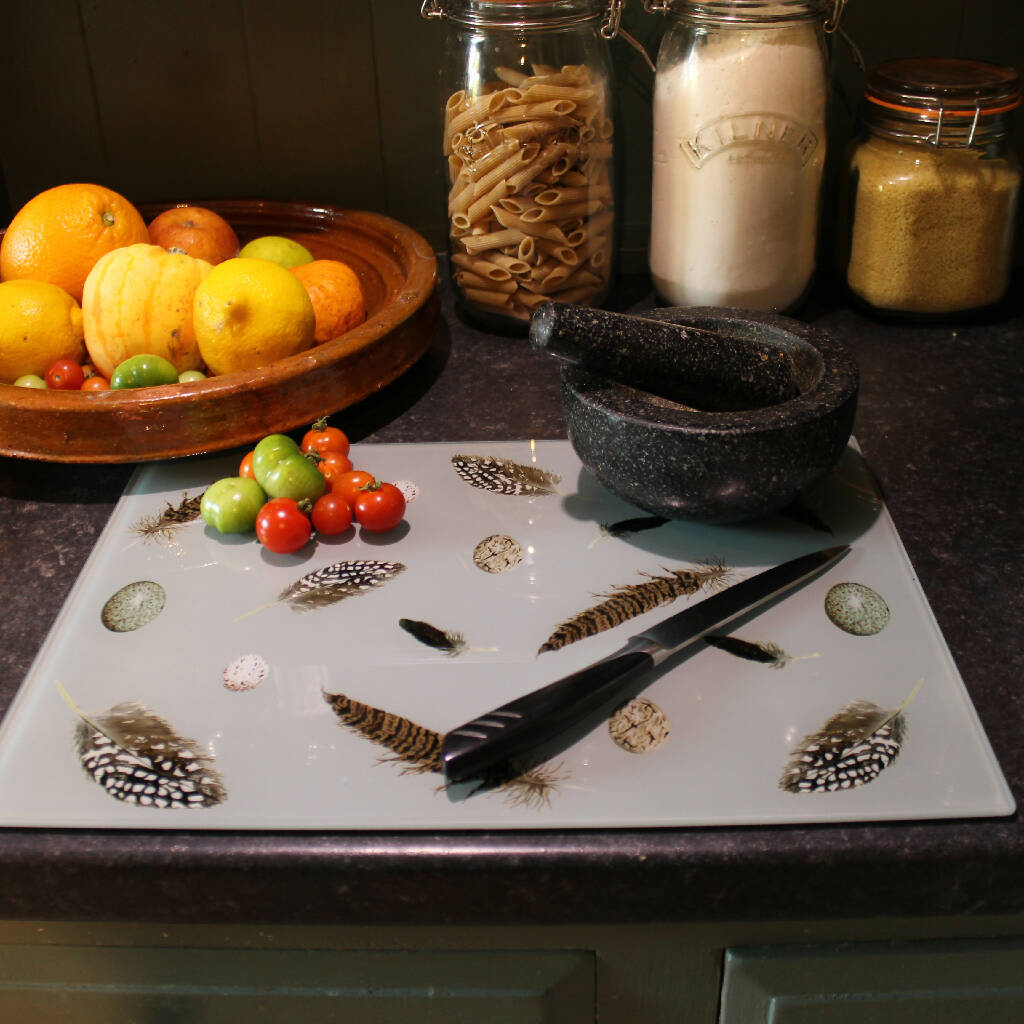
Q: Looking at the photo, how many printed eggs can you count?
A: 6